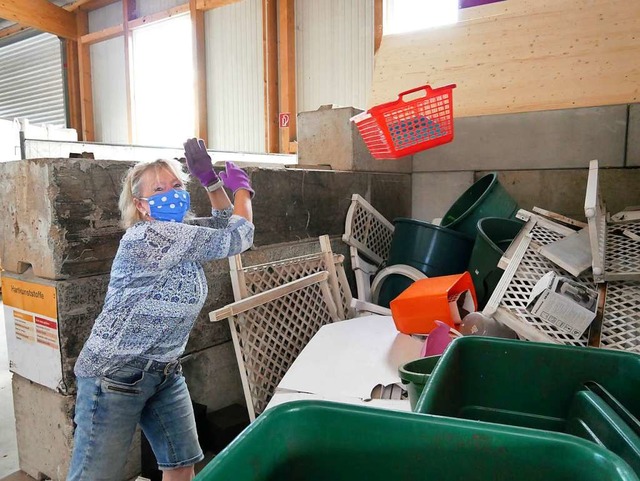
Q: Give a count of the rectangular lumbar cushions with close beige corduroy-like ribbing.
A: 0